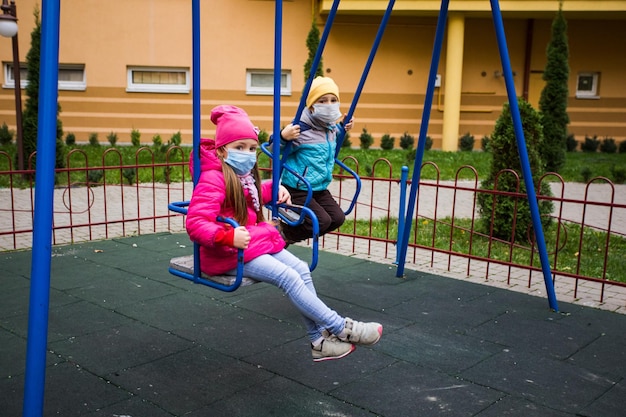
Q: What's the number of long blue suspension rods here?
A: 4